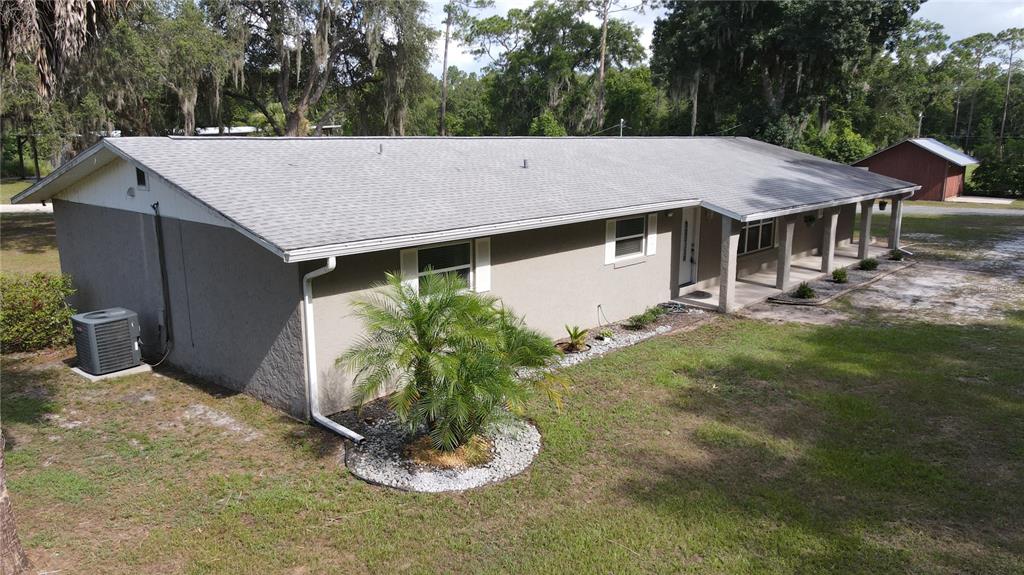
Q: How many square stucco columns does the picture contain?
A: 5